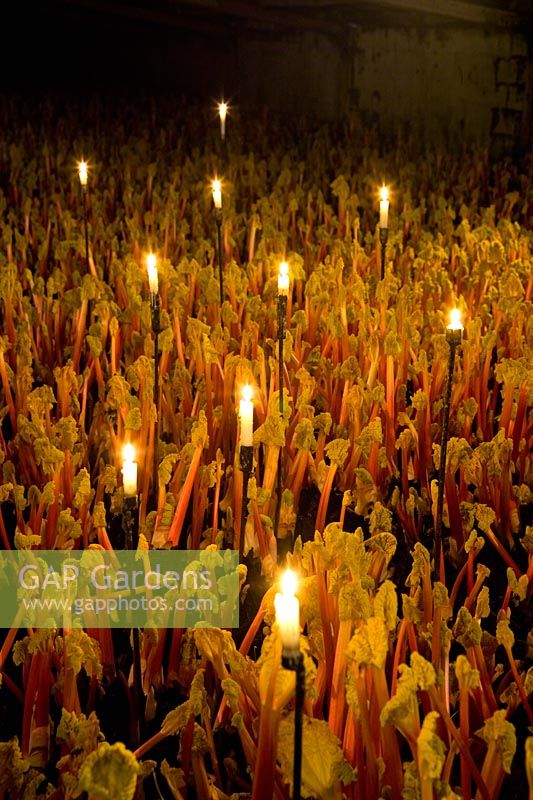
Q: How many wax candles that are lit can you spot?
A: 10